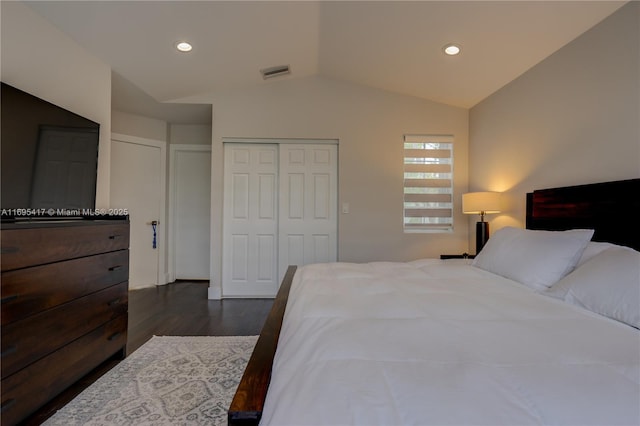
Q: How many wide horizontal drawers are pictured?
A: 4